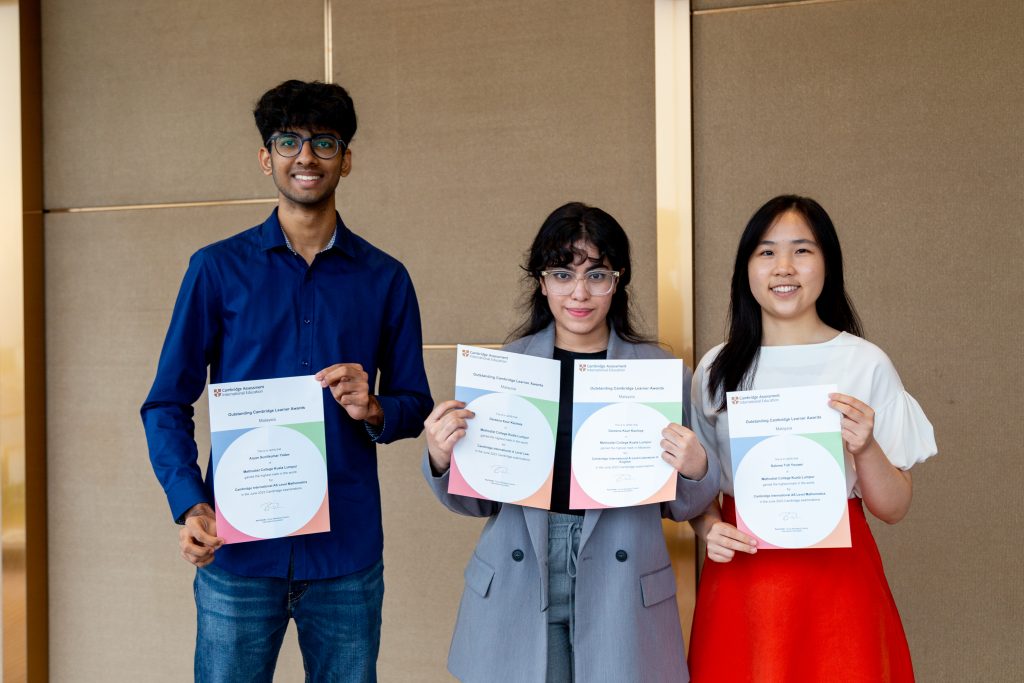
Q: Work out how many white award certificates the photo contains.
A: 4